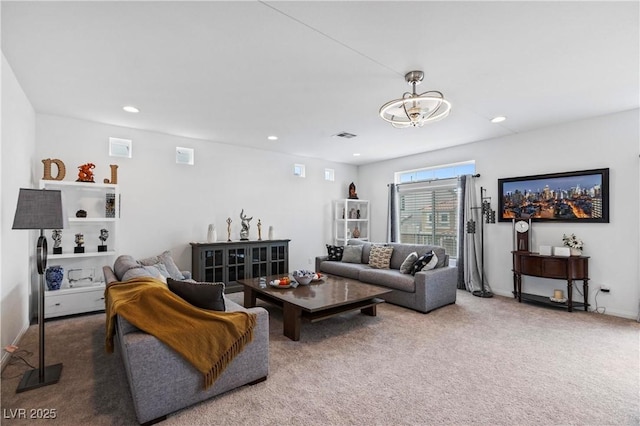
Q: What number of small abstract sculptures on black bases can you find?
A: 3